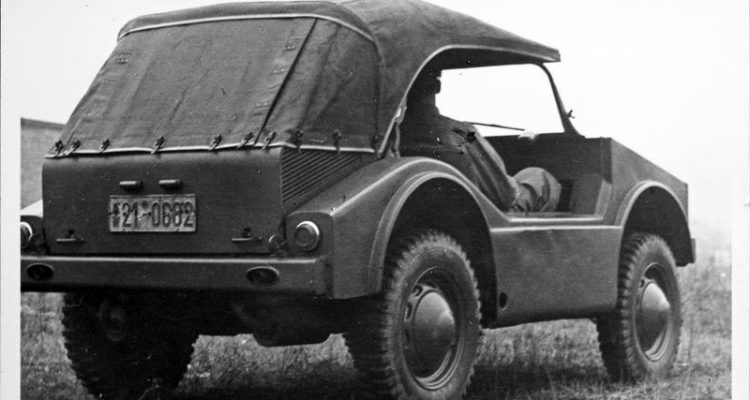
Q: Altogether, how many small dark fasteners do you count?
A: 10